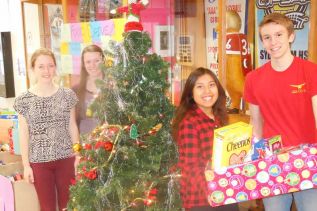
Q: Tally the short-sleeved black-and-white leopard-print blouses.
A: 1